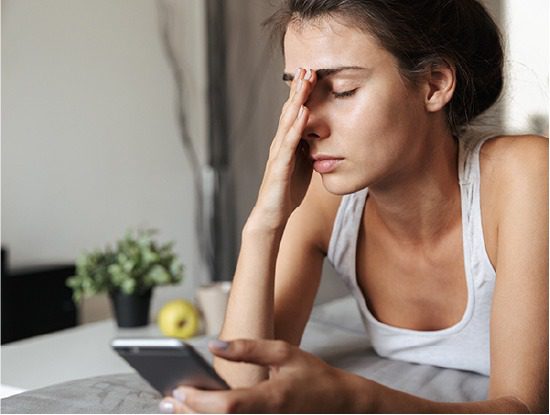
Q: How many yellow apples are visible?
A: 1